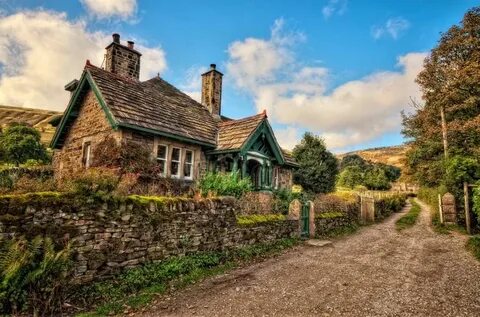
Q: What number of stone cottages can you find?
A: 1